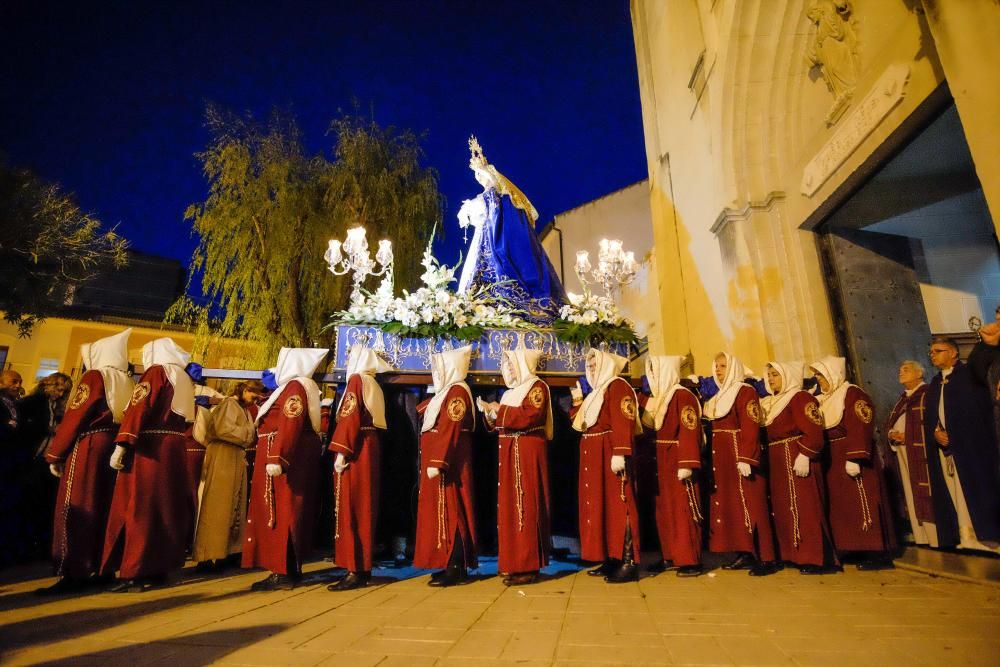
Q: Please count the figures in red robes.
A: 11